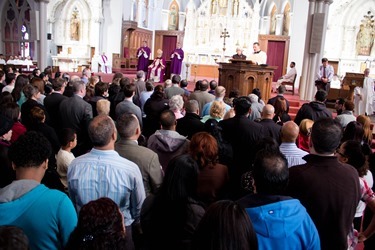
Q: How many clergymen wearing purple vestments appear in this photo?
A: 3